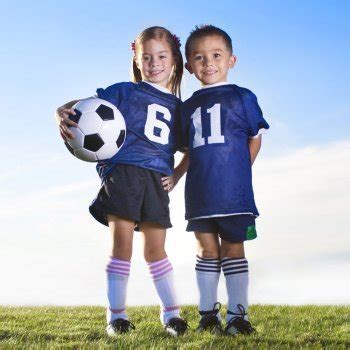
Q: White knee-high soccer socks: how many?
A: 4